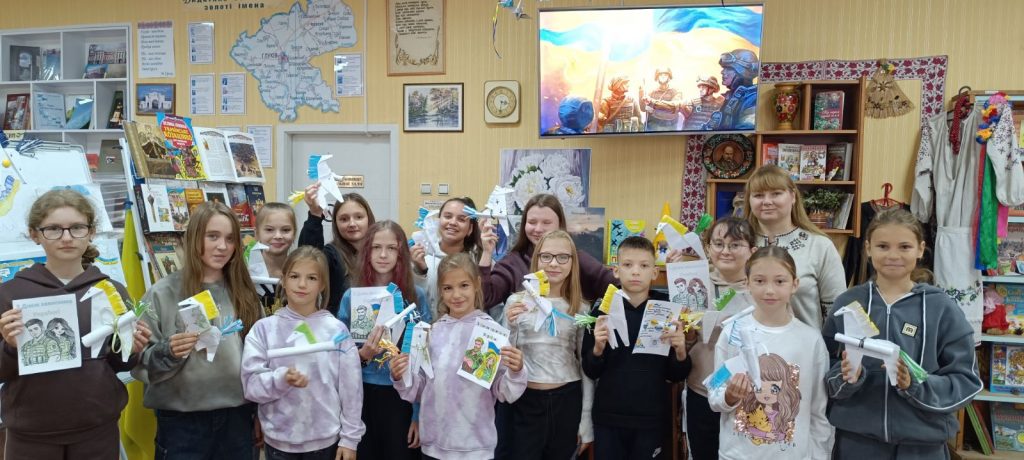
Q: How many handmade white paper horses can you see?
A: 15